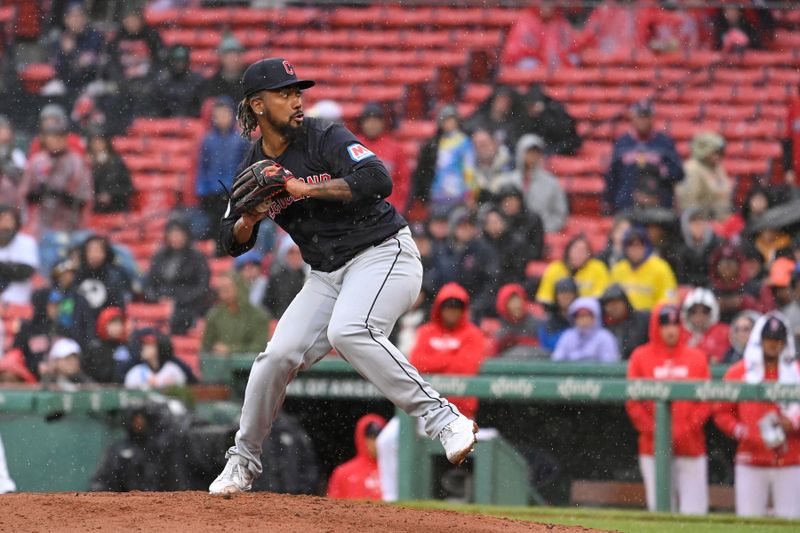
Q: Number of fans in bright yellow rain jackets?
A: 2